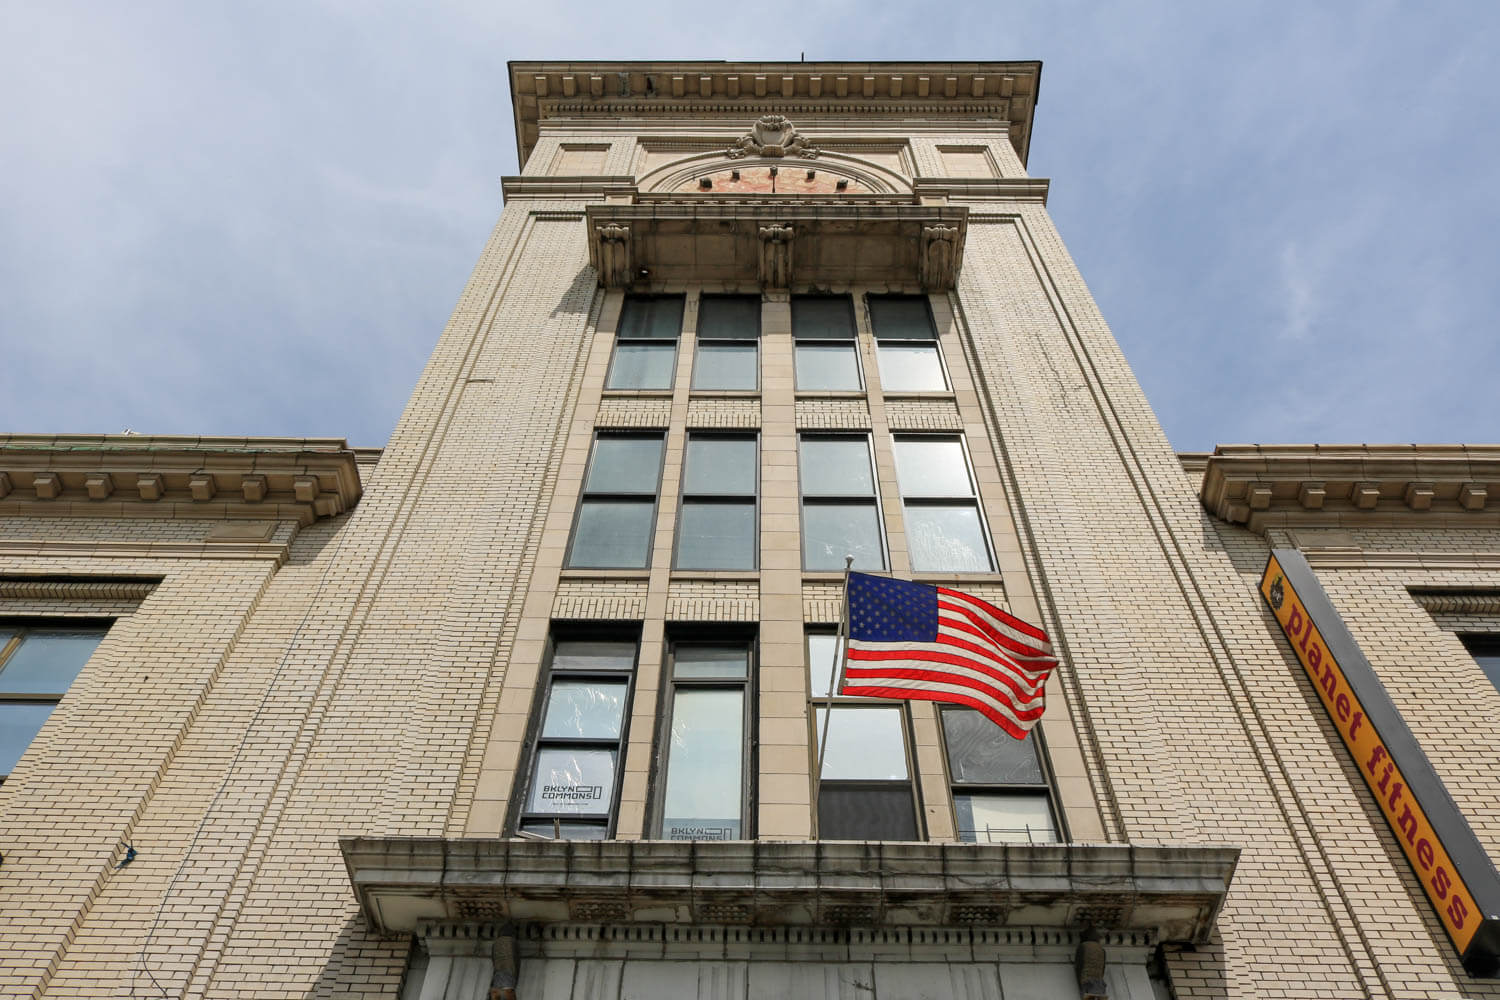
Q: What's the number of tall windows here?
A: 12